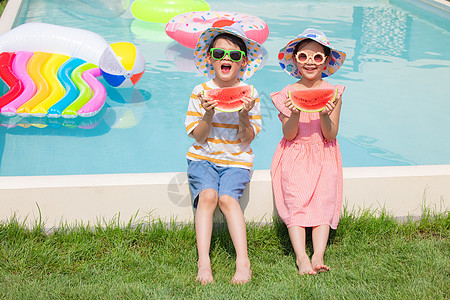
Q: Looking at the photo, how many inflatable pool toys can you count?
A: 4